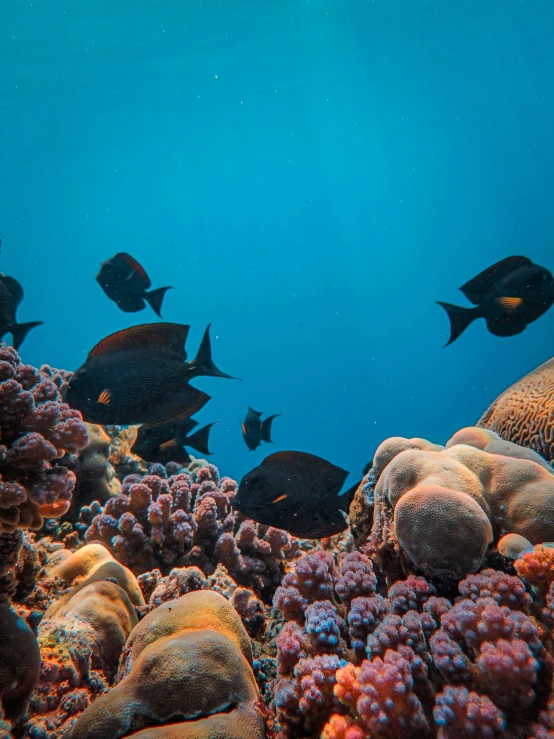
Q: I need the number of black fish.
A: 7